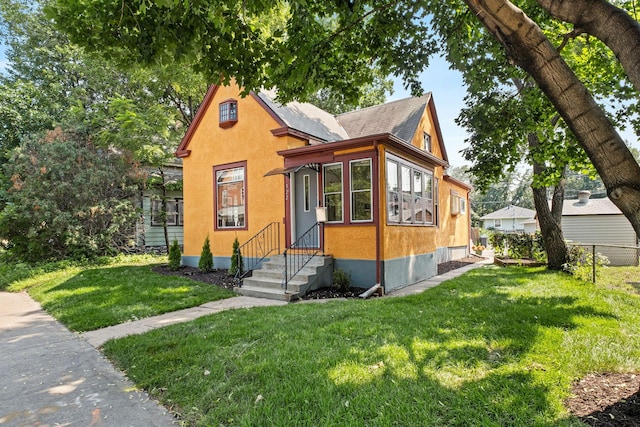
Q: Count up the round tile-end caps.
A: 0